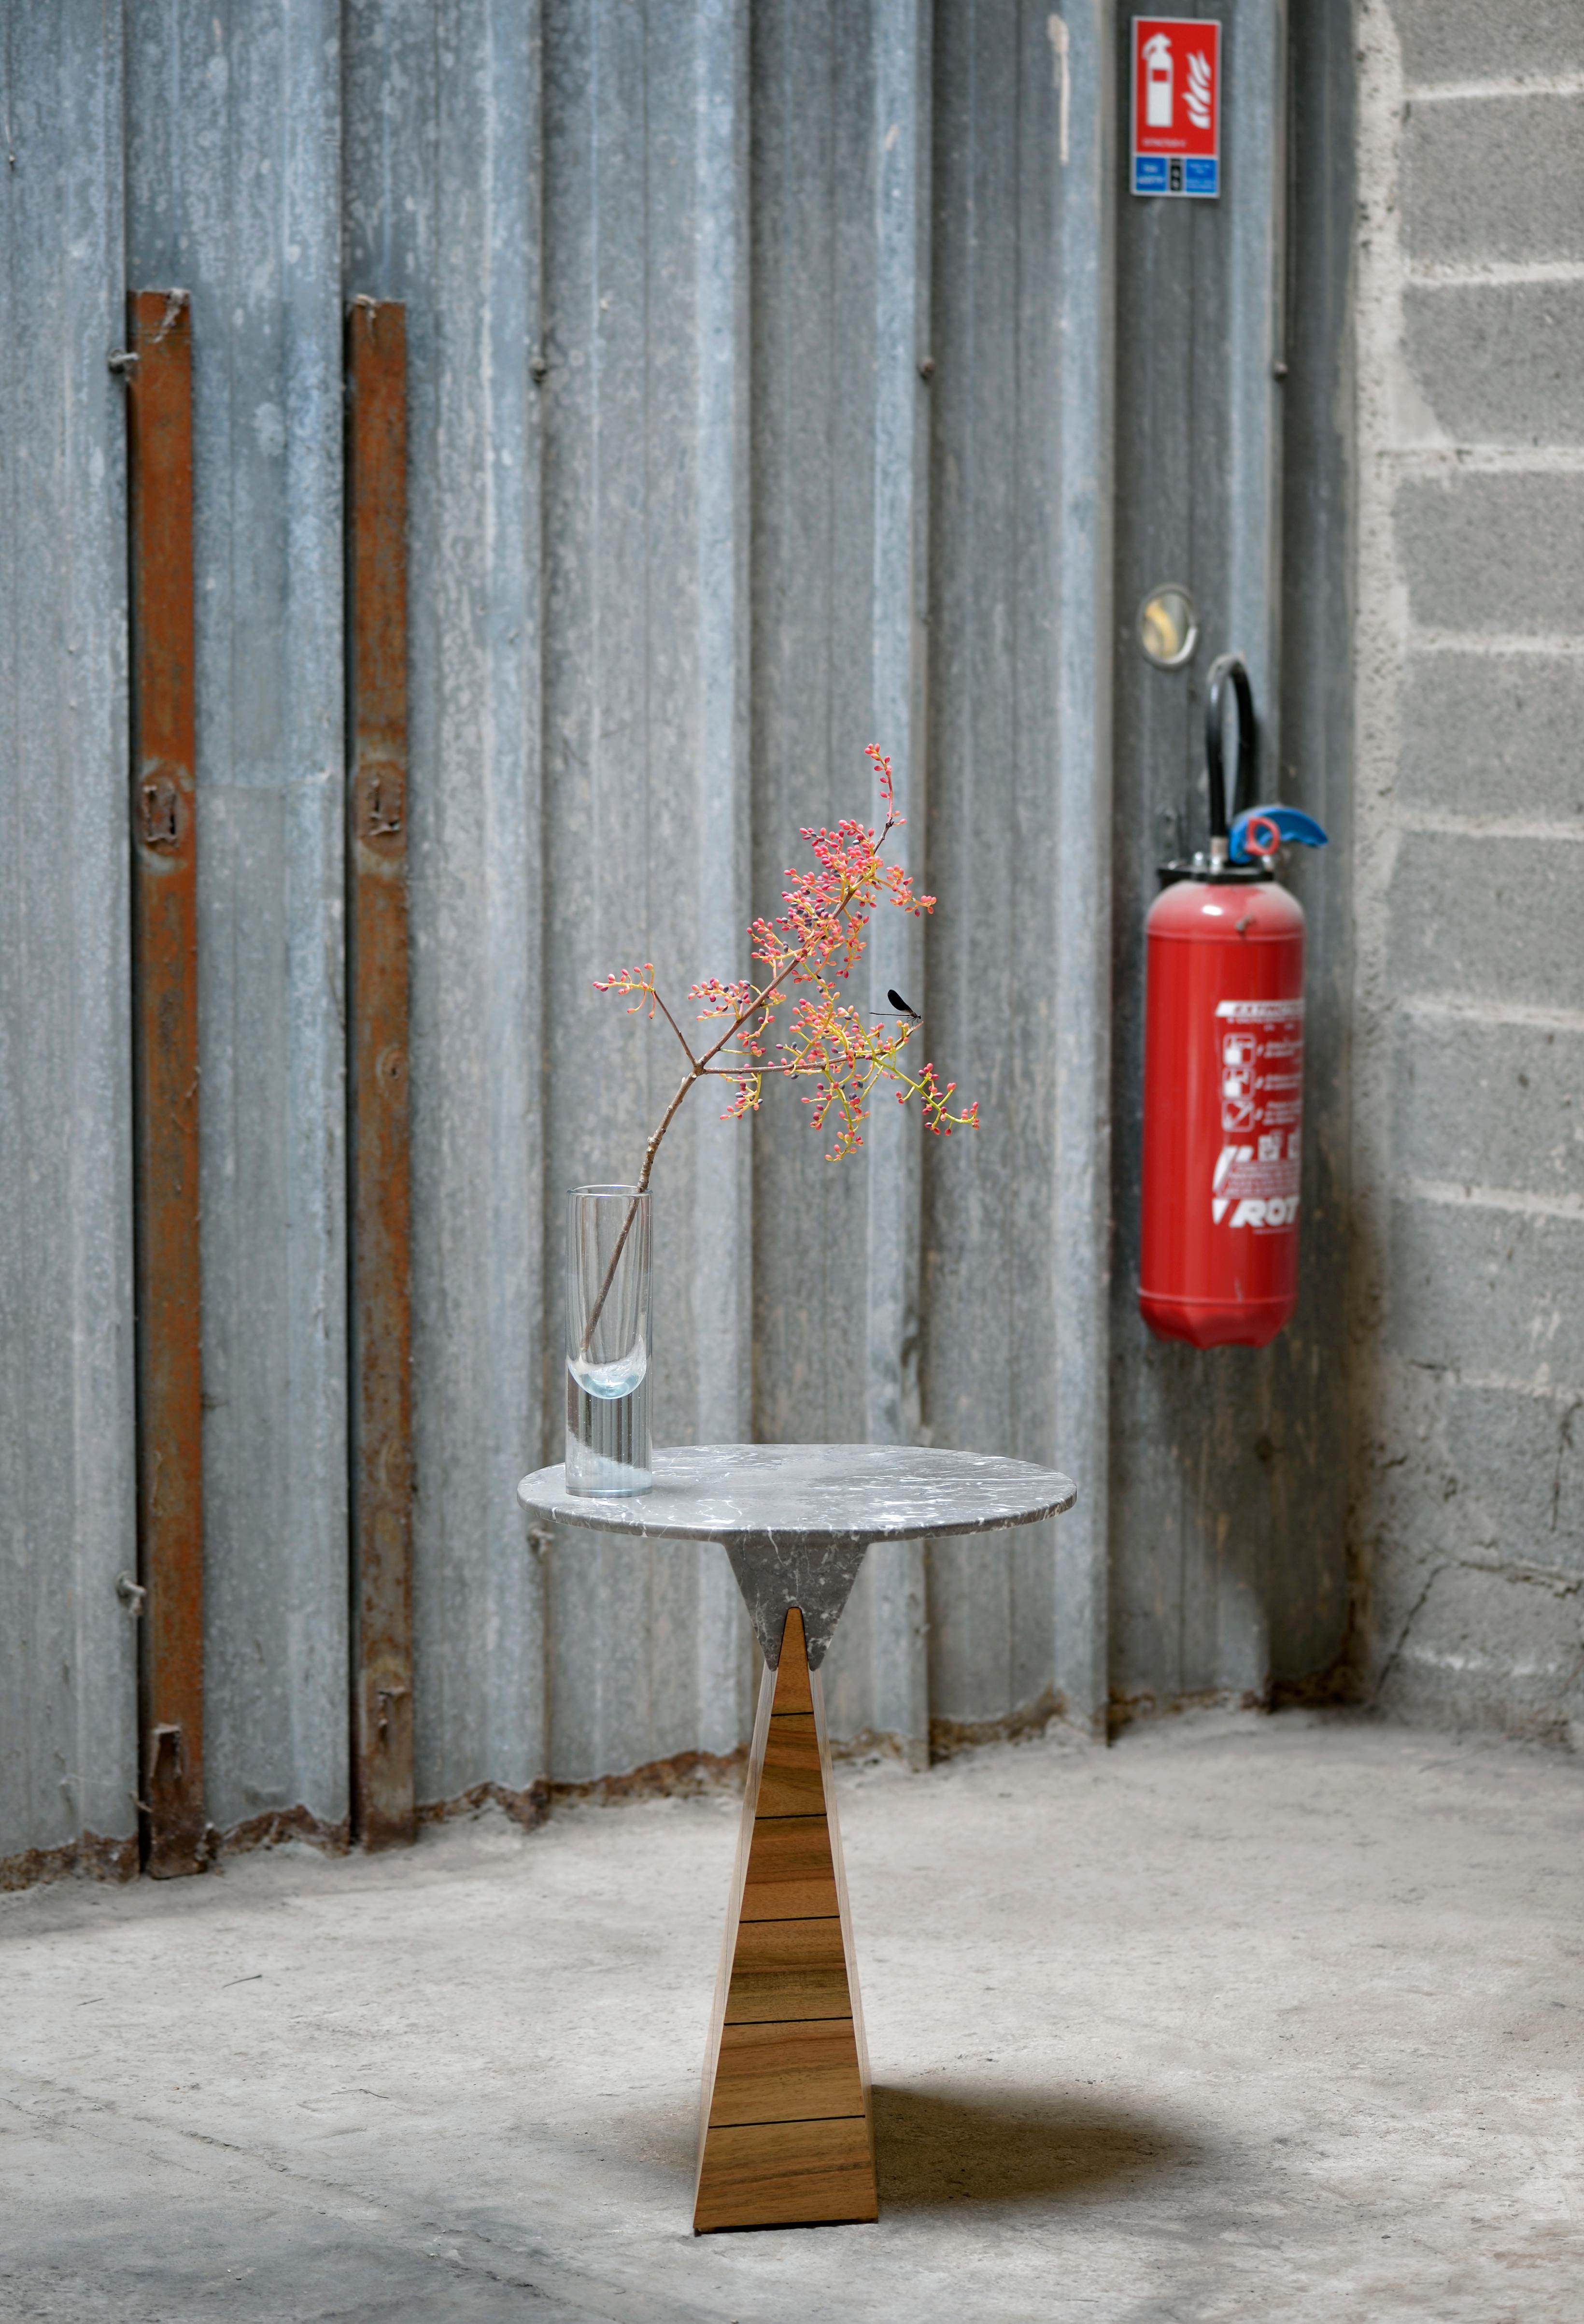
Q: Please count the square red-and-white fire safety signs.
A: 1